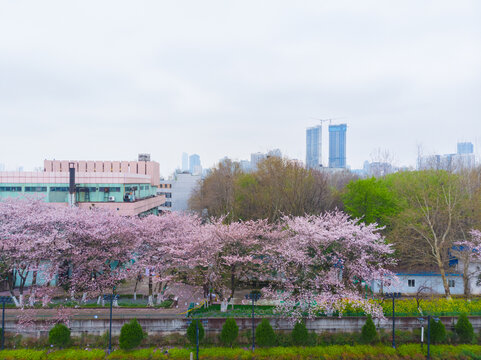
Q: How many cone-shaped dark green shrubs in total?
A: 9